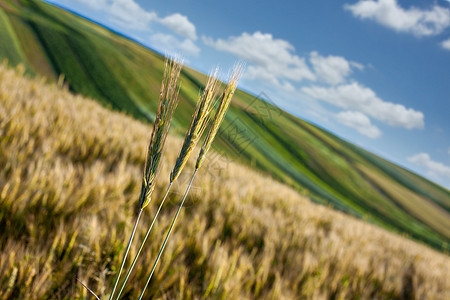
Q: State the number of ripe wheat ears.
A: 3